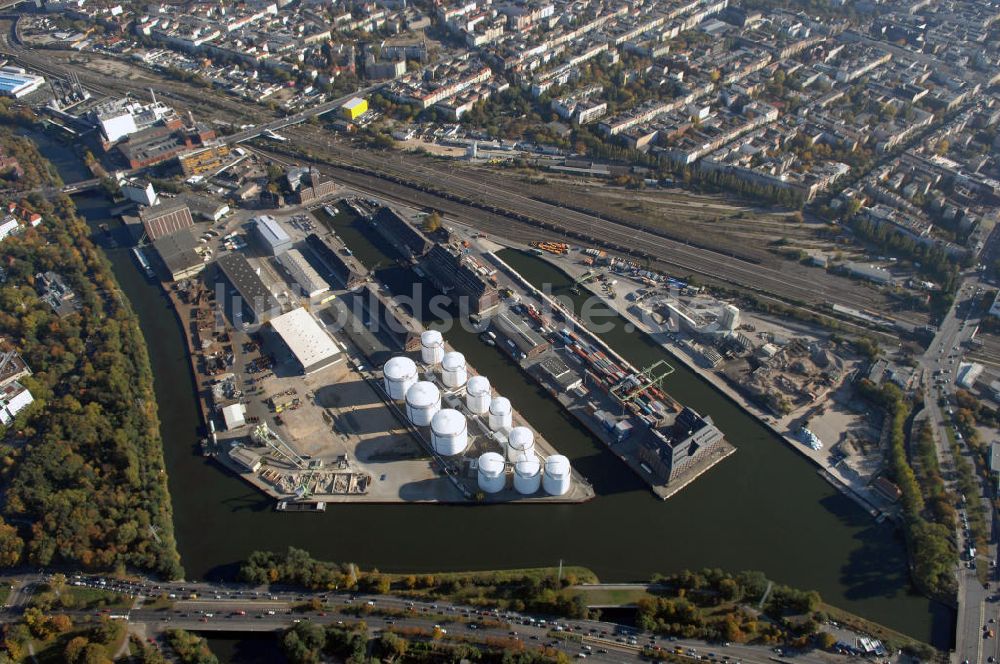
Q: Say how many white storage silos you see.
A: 11